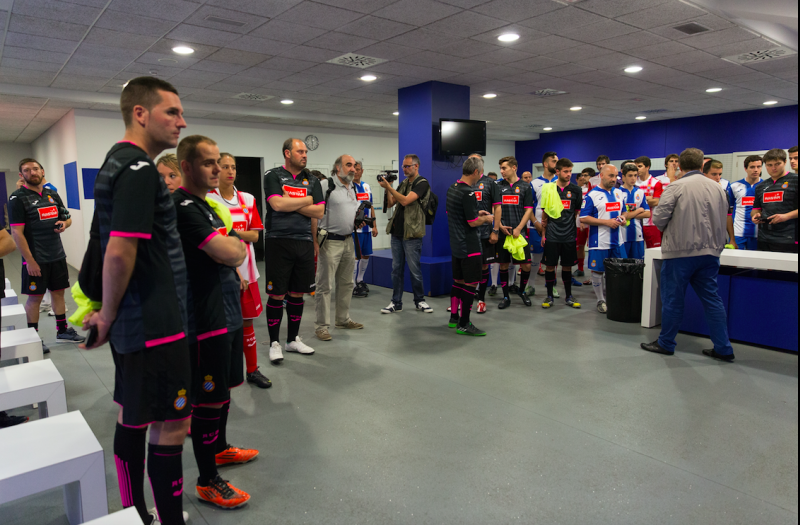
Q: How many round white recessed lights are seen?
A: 12